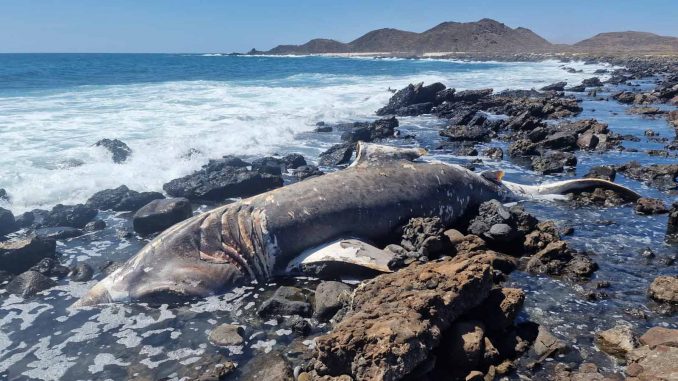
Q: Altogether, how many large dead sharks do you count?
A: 1